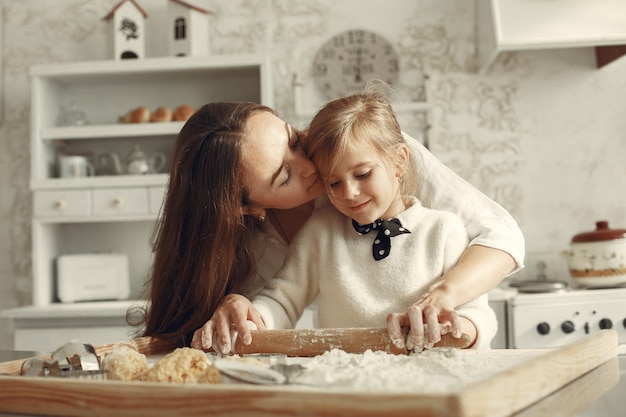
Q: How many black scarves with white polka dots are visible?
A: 1